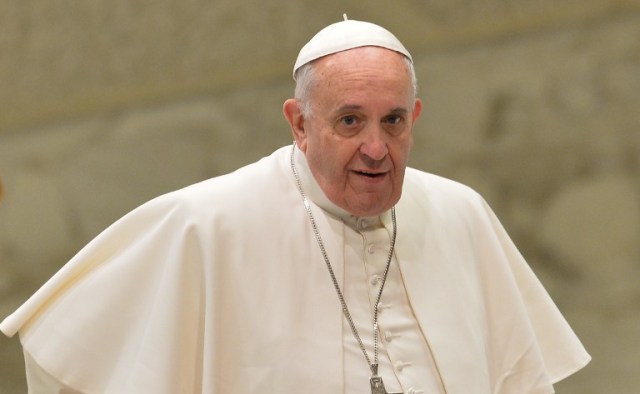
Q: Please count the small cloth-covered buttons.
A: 7